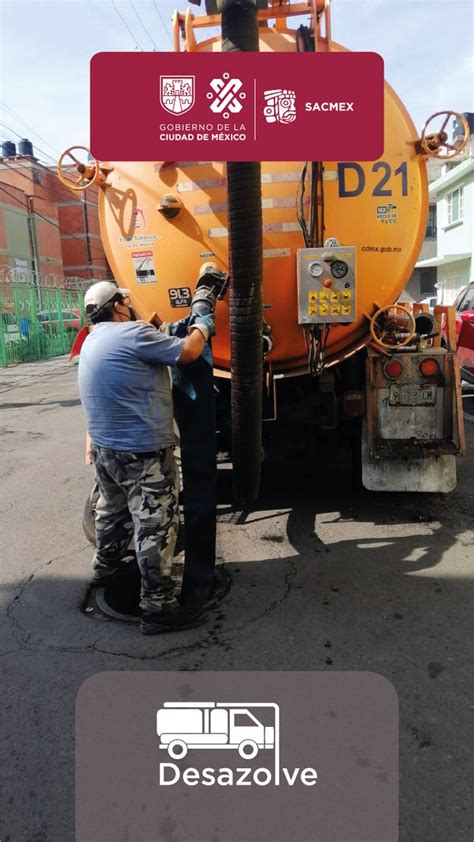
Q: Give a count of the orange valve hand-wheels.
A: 3